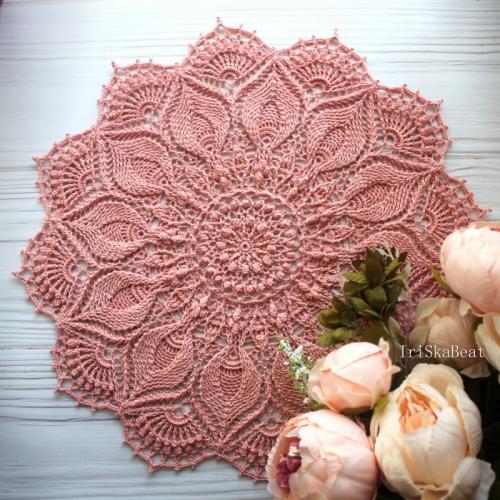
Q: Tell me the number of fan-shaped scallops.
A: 10